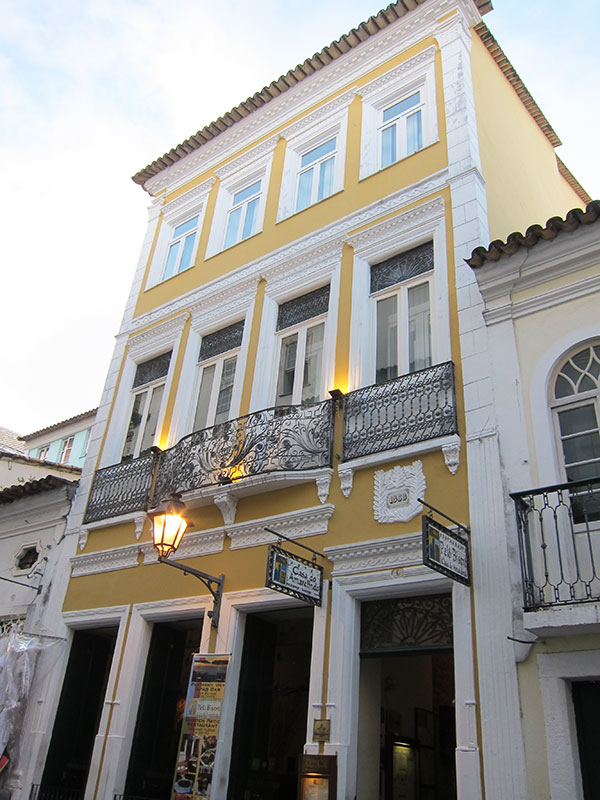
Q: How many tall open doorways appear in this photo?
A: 4